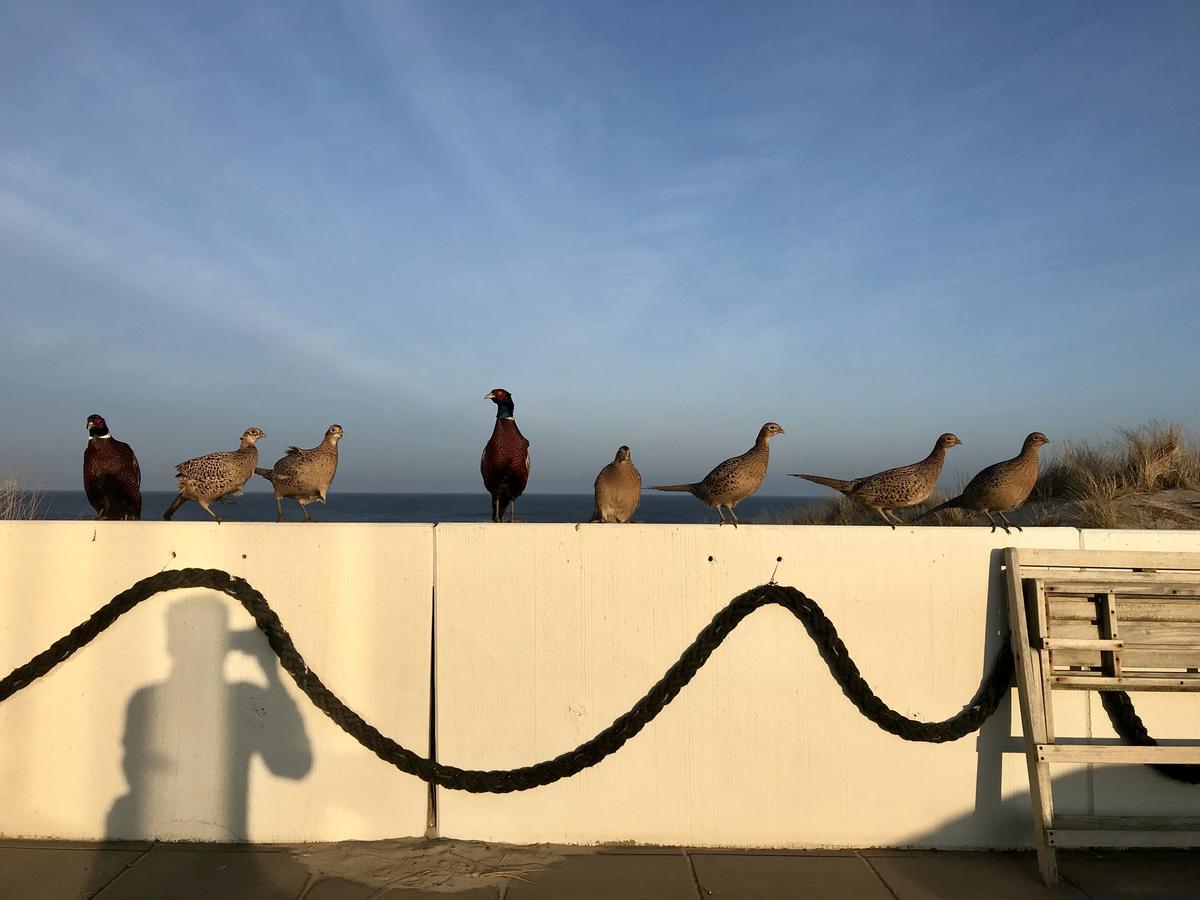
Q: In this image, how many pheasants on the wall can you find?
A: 8